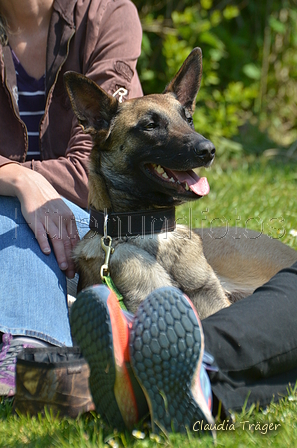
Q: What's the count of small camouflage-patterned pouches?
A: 1